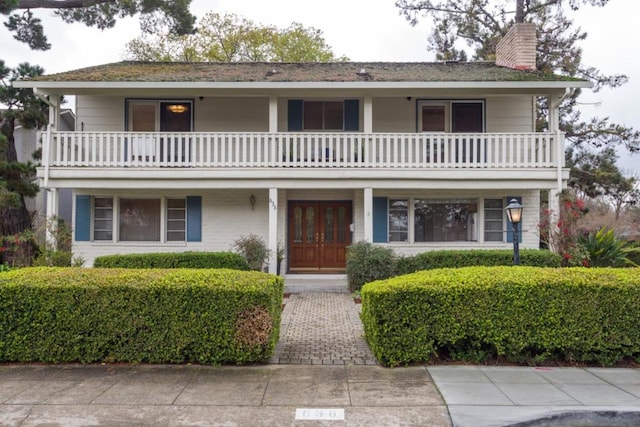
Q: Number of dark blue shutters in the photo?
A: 6